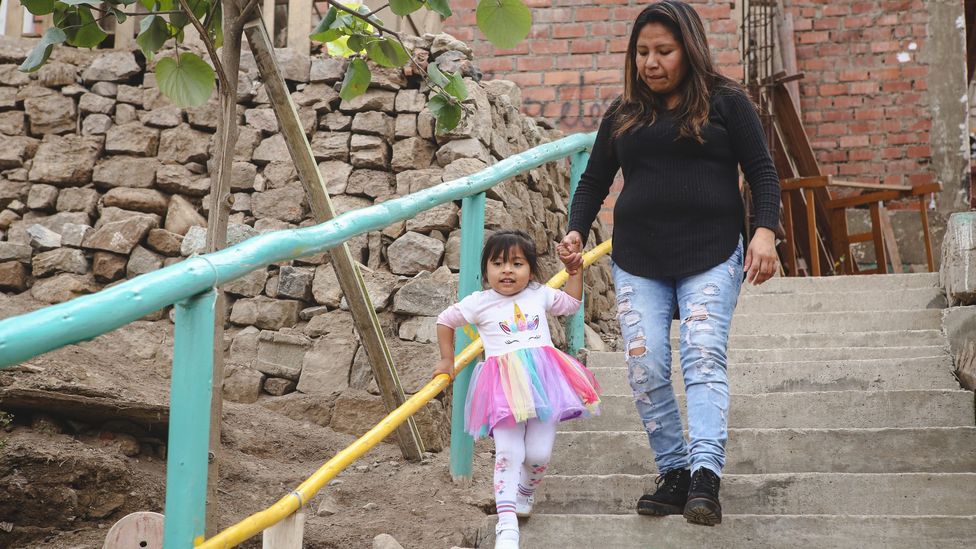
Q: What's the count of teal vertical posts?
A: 3